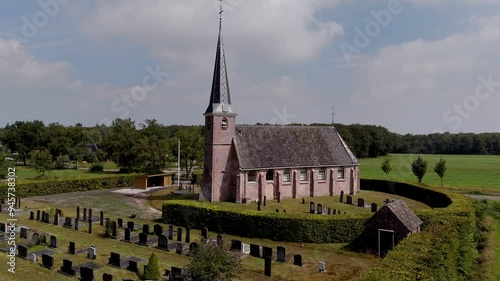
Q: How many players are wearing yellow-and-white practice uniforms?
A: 0